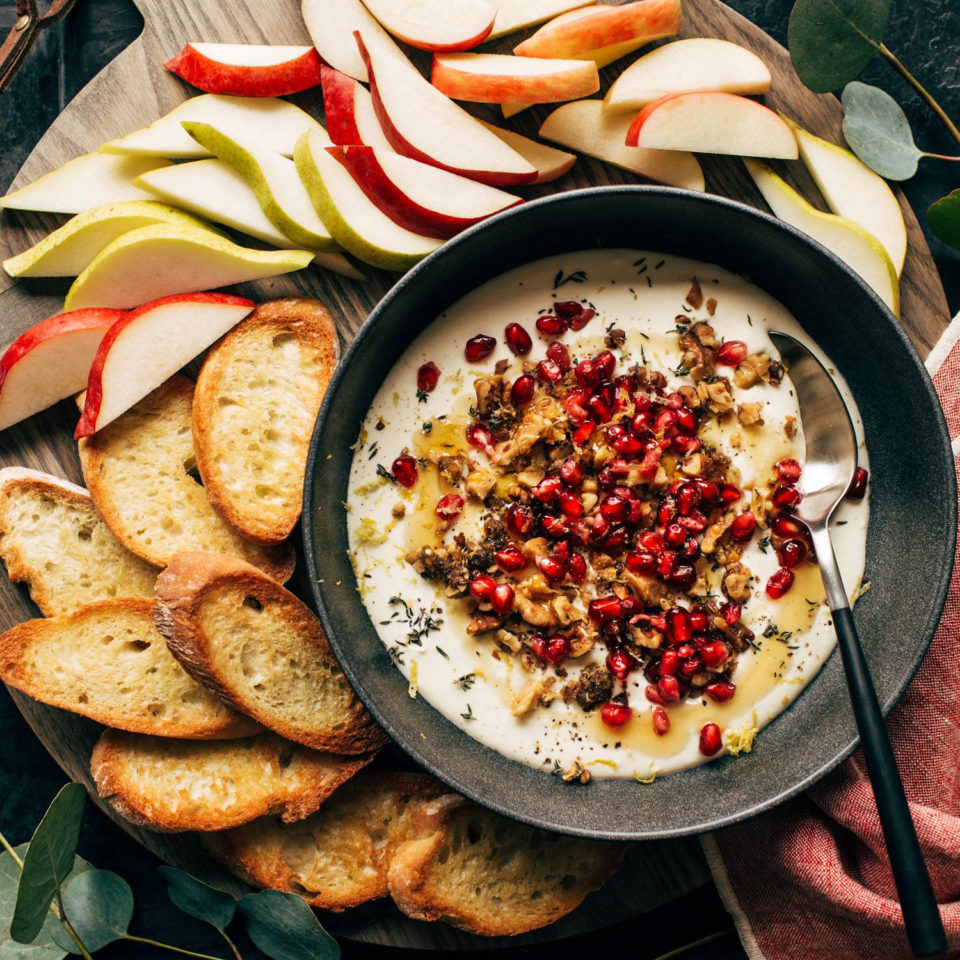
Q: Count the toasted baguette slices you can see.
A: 8